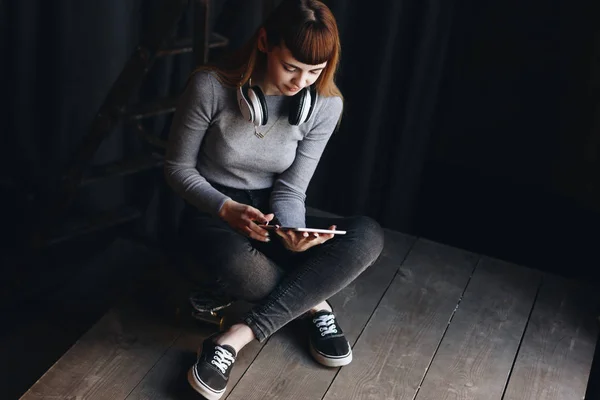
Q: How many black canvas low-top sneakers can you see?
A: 2